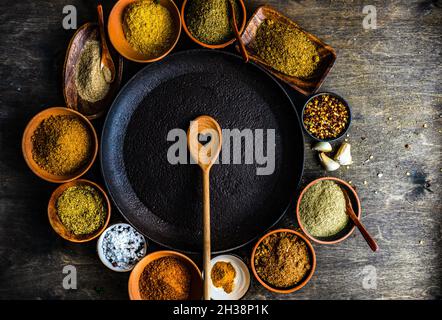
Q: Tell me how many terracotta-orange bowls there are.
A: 7